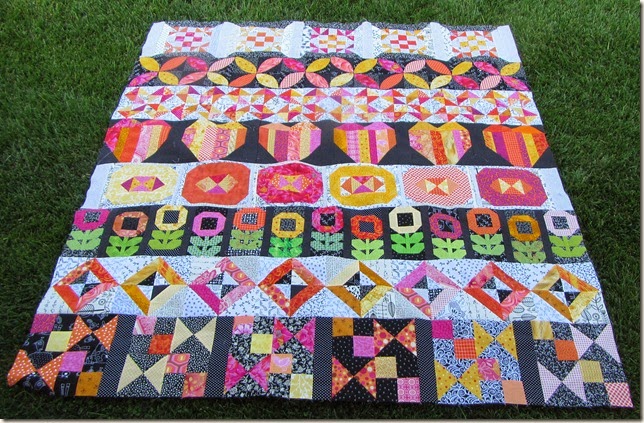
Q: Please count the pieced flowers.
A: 13